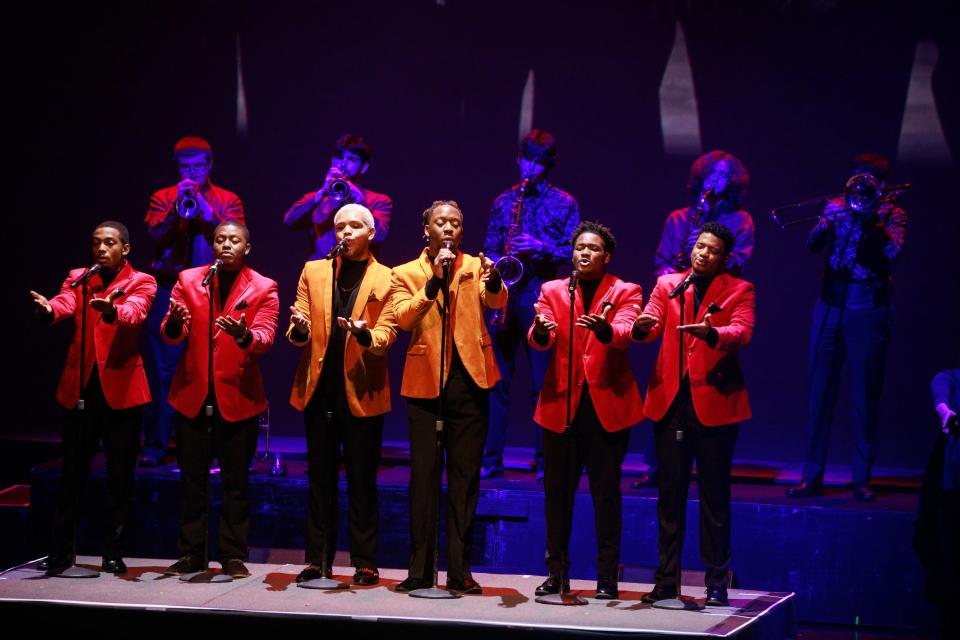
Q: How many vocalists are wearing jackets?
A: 6